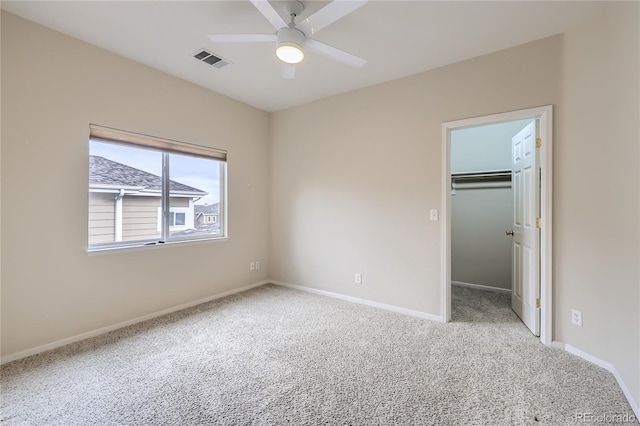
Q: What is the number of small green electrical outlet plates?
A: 0